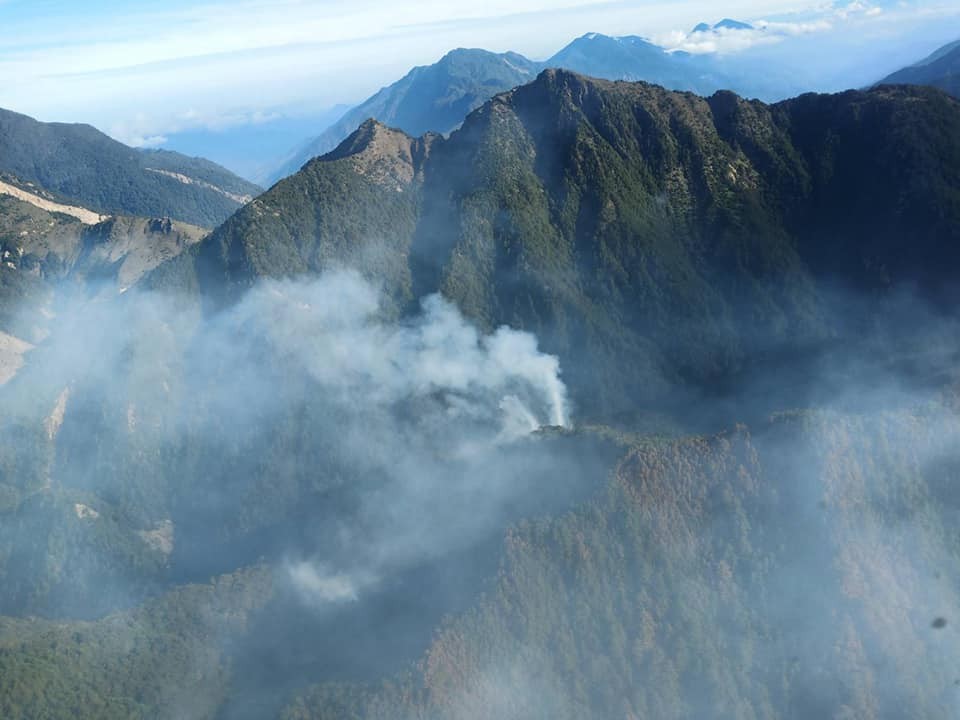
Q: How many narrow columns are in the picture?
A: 2